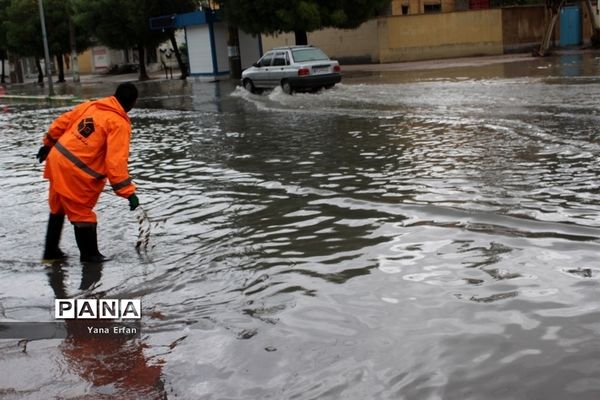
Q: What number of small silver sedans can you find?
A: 1